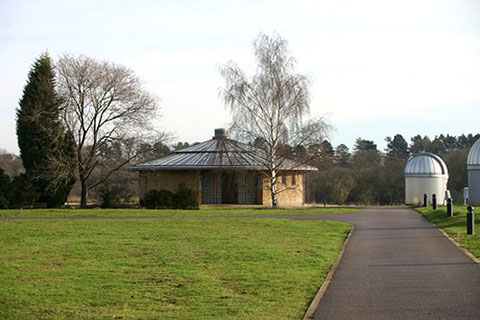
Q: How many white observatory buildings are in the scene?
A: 2